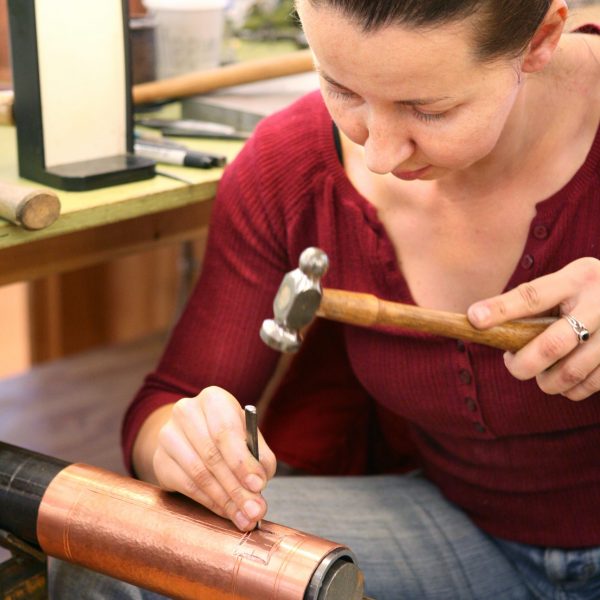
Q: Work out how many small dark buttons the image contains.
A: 6